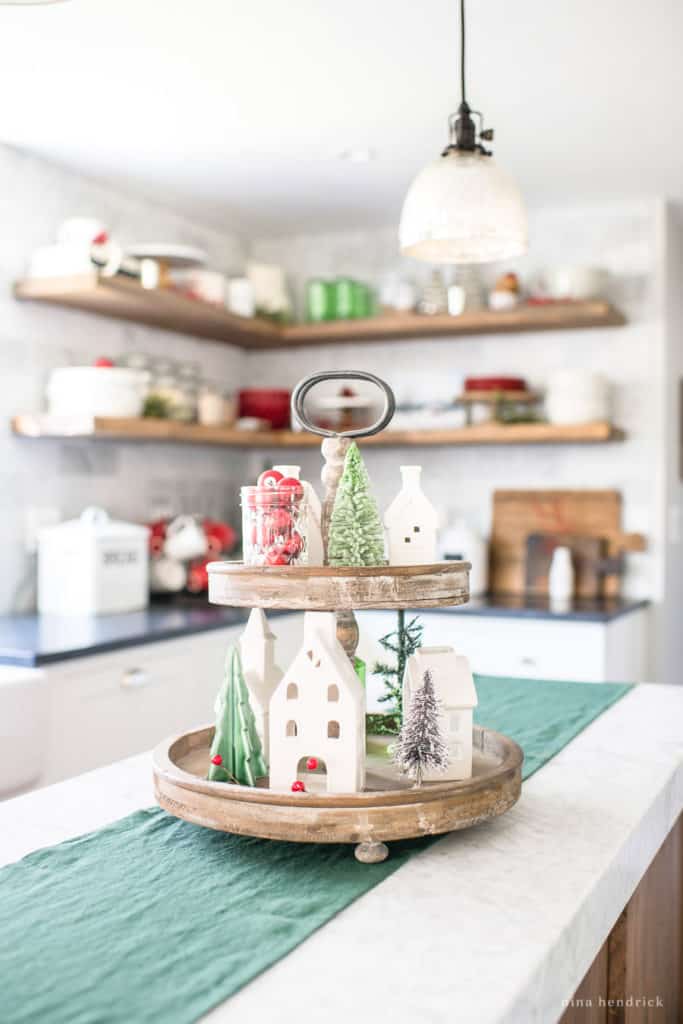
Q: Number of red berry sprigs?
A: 3